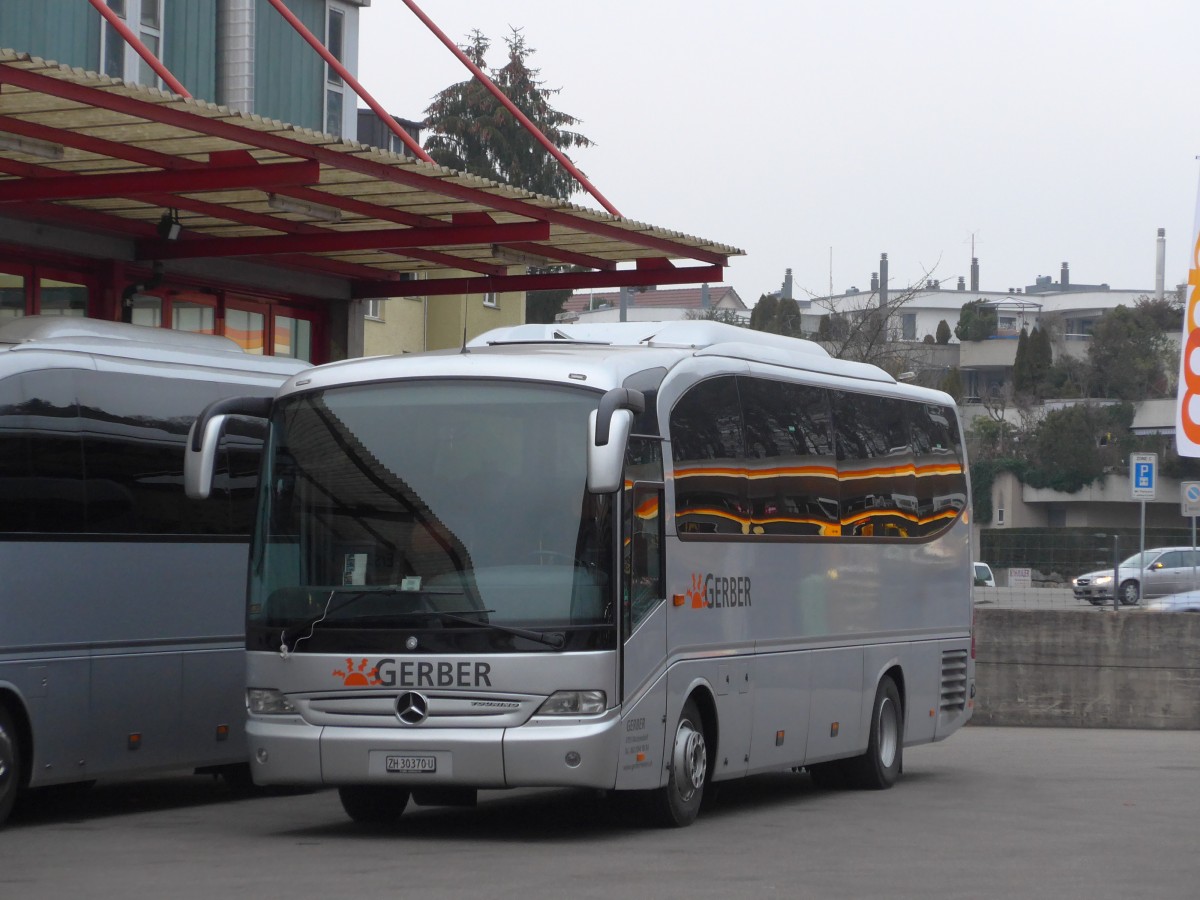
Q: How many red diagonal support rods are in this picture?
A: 3